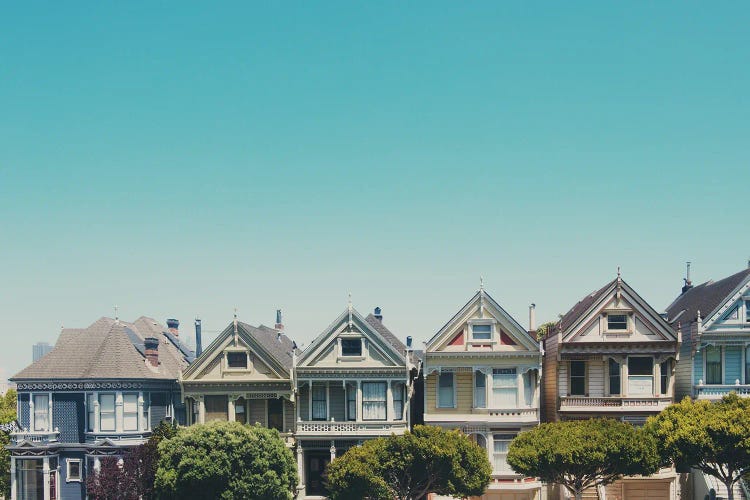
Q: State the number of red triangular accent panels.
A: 2